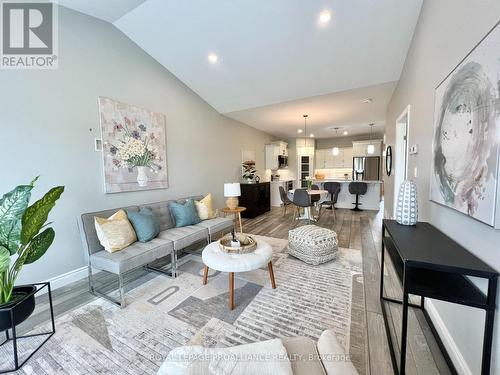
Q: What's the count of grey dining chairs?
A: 4